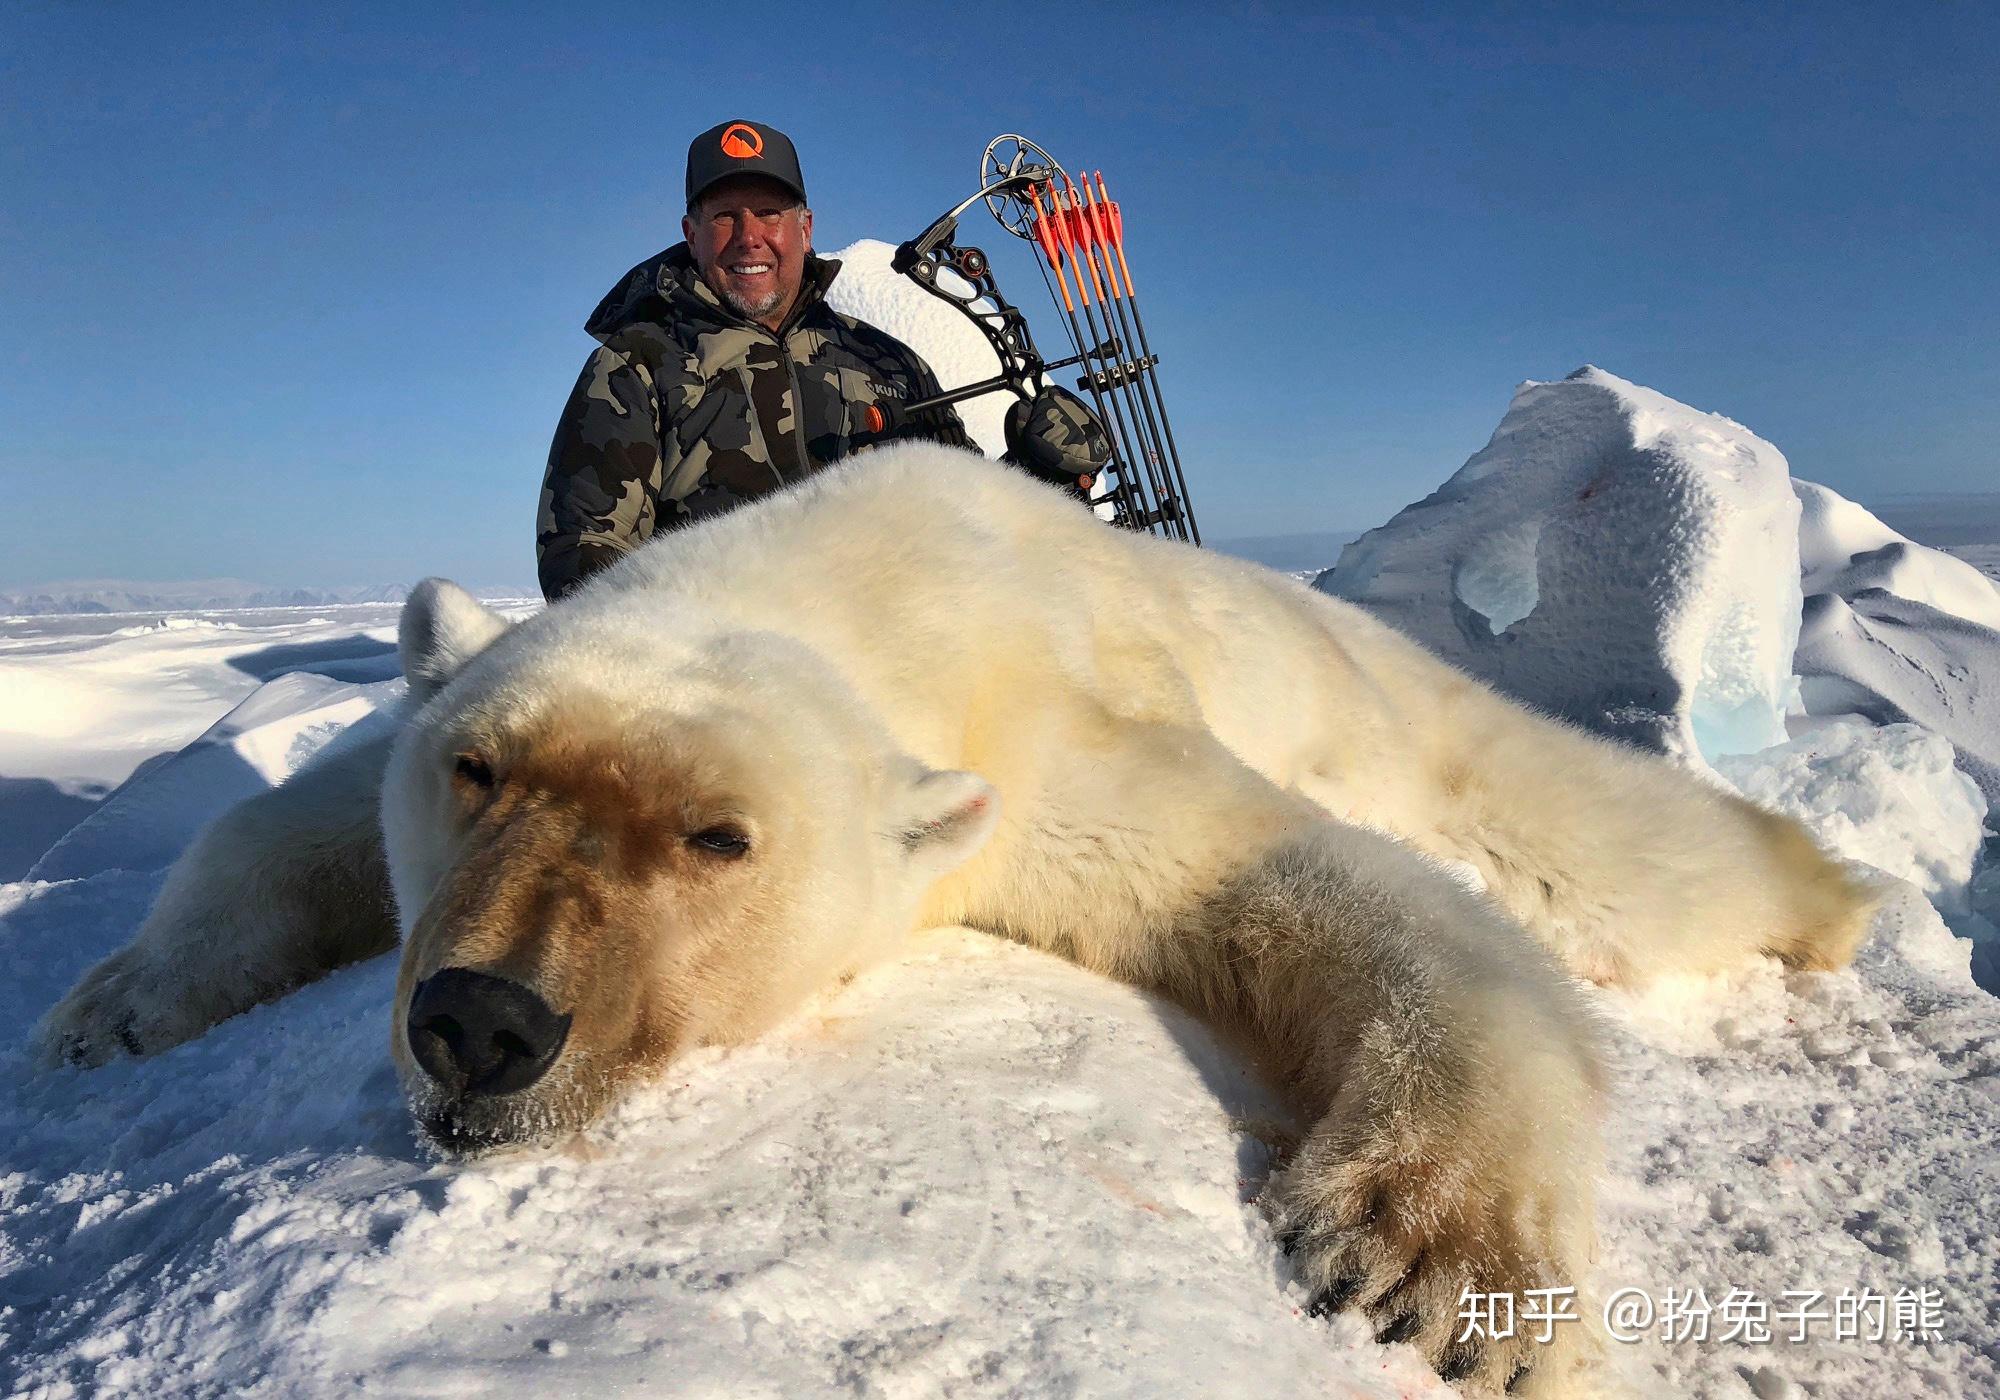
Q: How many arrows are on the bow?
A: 5